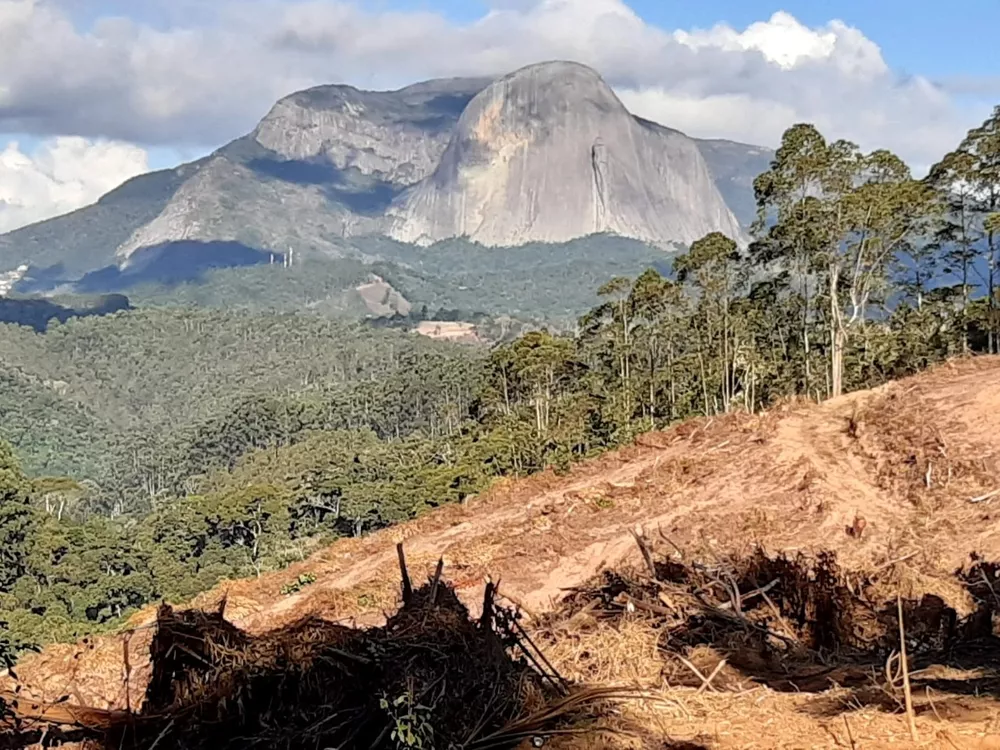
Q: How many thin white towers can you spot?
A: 3